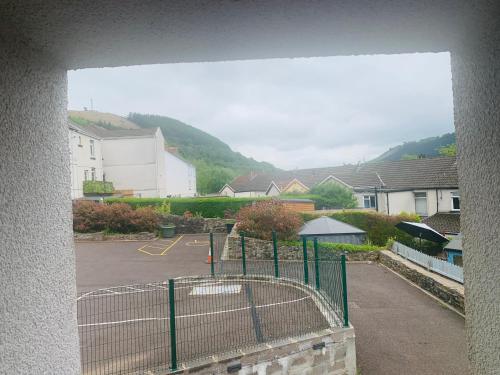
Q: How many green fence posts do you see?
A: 7